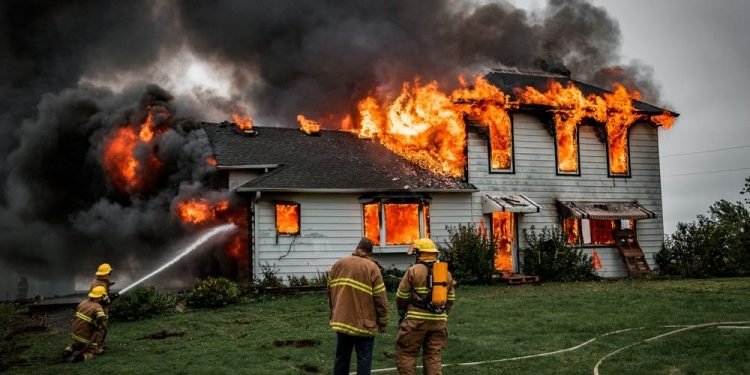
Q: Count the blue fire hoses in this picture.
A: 0